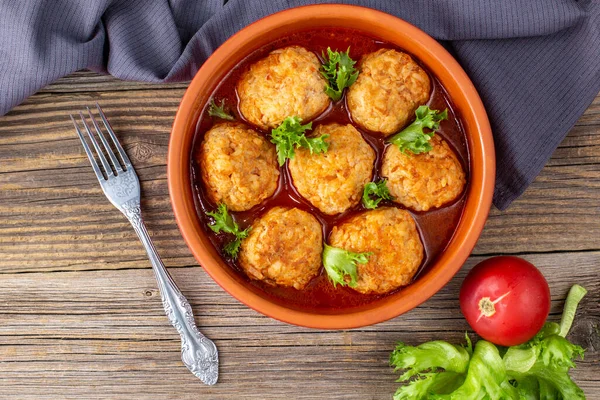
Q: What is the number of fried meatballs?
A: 7